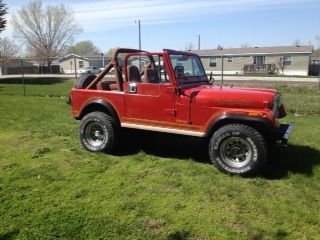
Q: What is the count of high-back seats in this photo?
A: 2